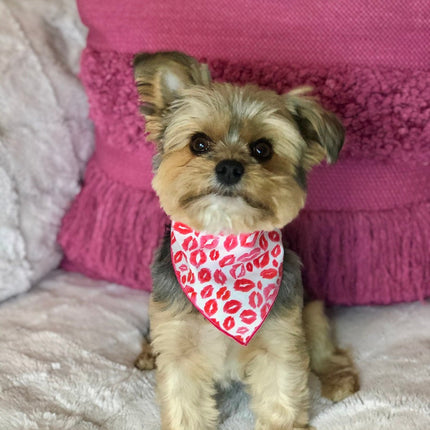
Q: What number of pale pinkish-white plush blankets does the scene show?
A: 1